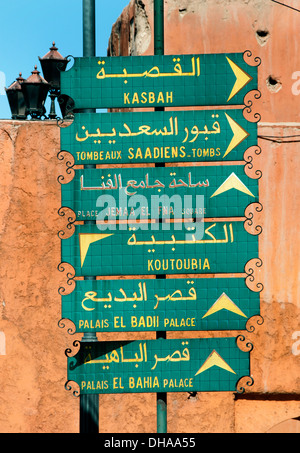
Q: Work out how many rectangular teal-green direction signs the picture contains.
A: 6